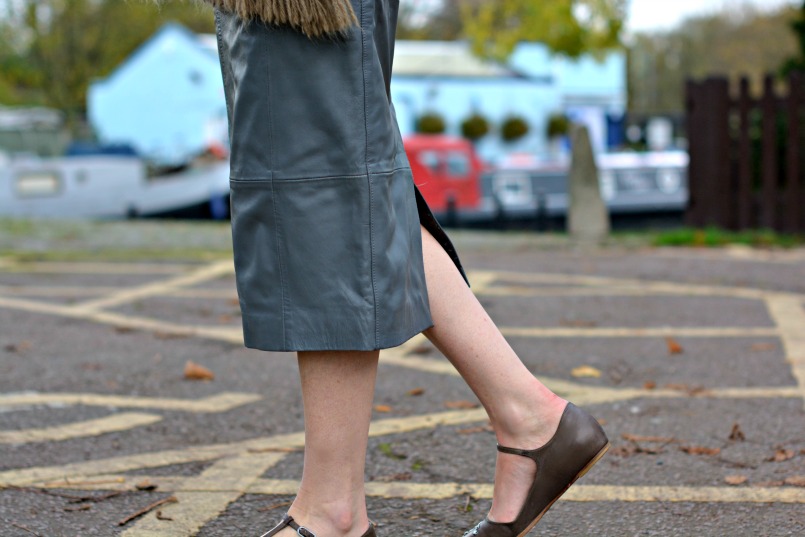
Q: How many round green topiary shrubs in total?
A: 4